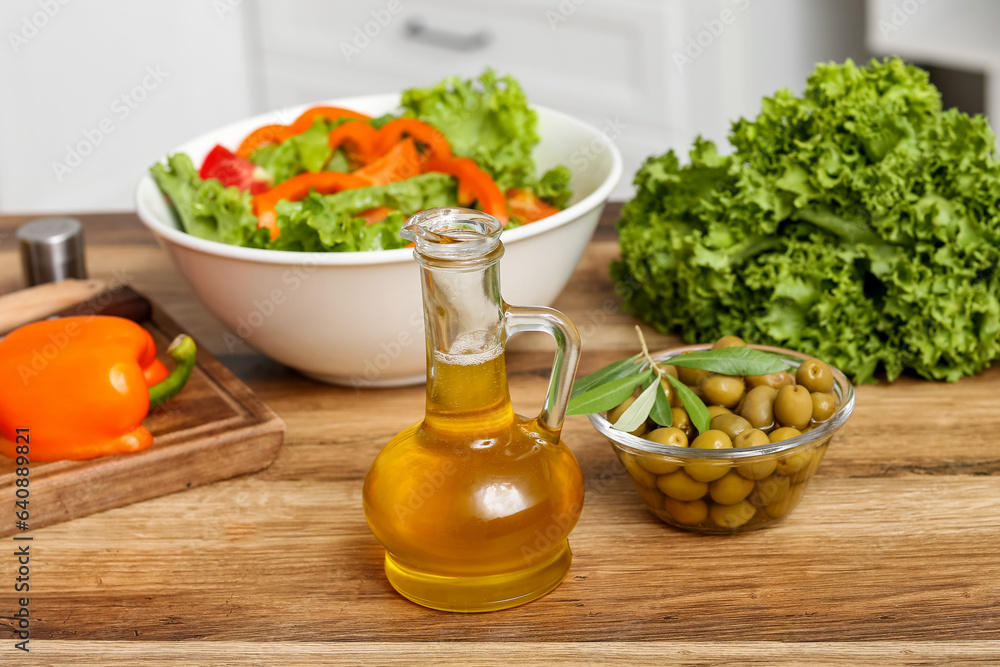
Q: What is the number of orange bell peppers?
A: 1